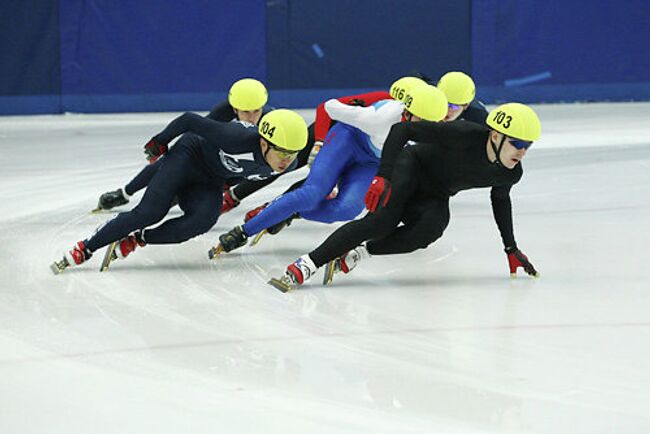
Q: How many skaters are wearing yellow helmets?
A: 6